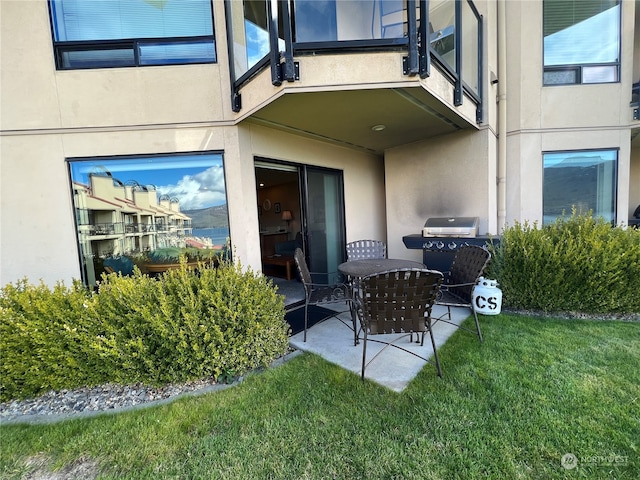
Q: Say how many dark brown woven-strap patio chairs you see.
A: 4